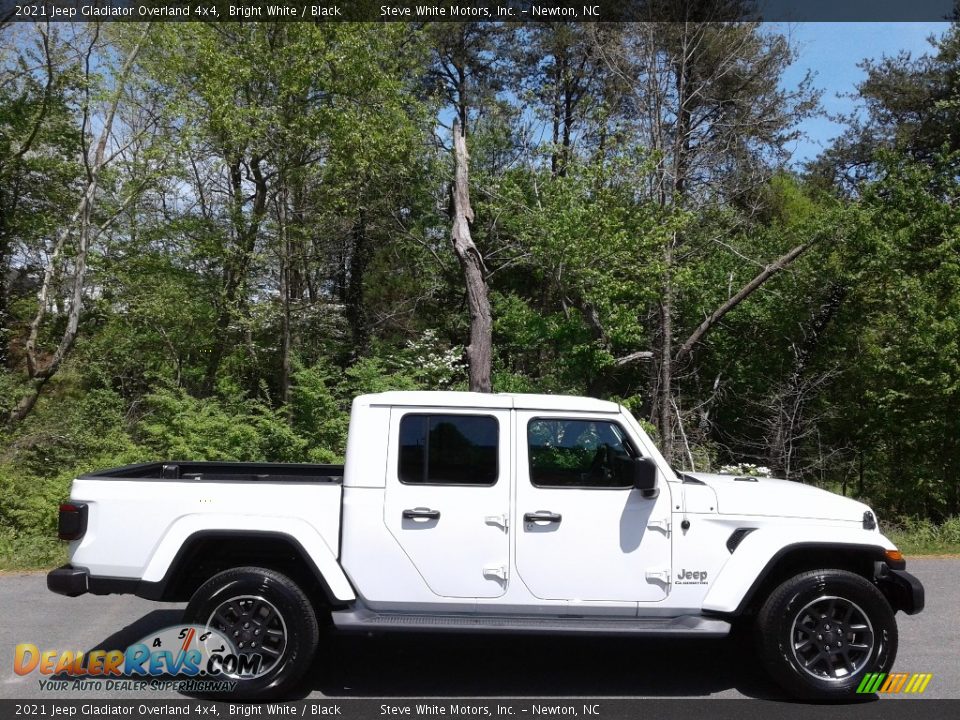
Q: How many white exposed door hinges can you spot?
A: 4